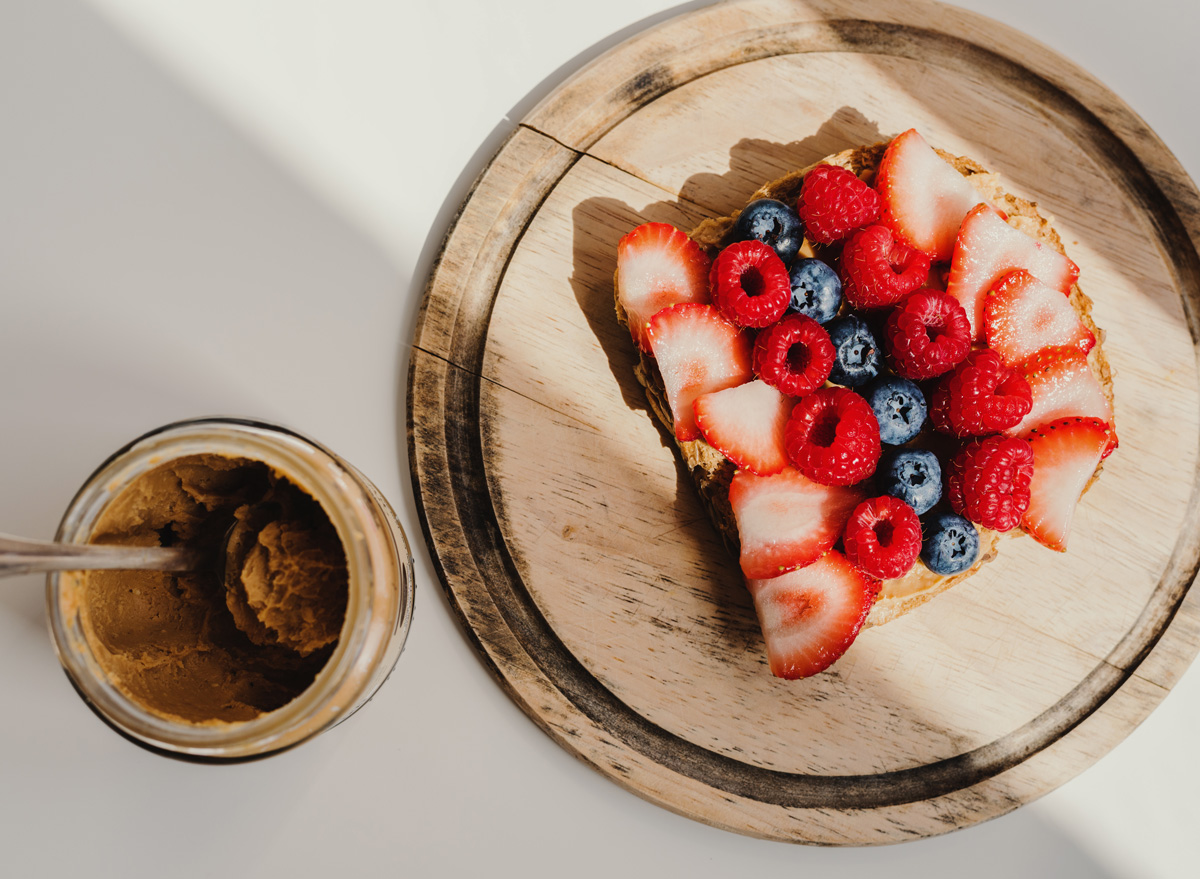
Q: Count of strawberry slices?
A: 10